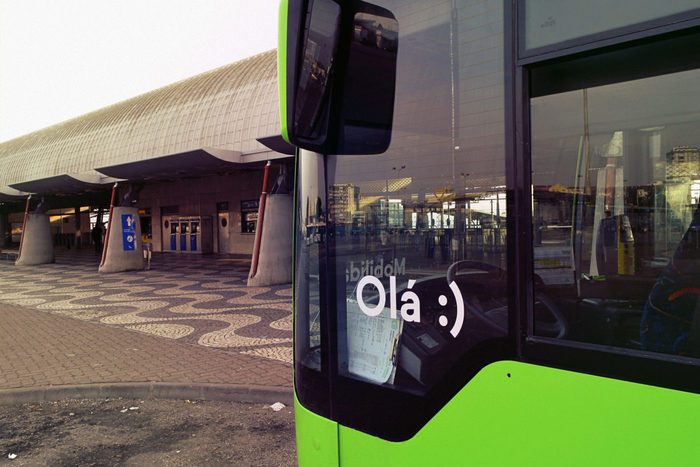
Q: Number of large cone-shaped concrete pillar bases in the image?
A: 3